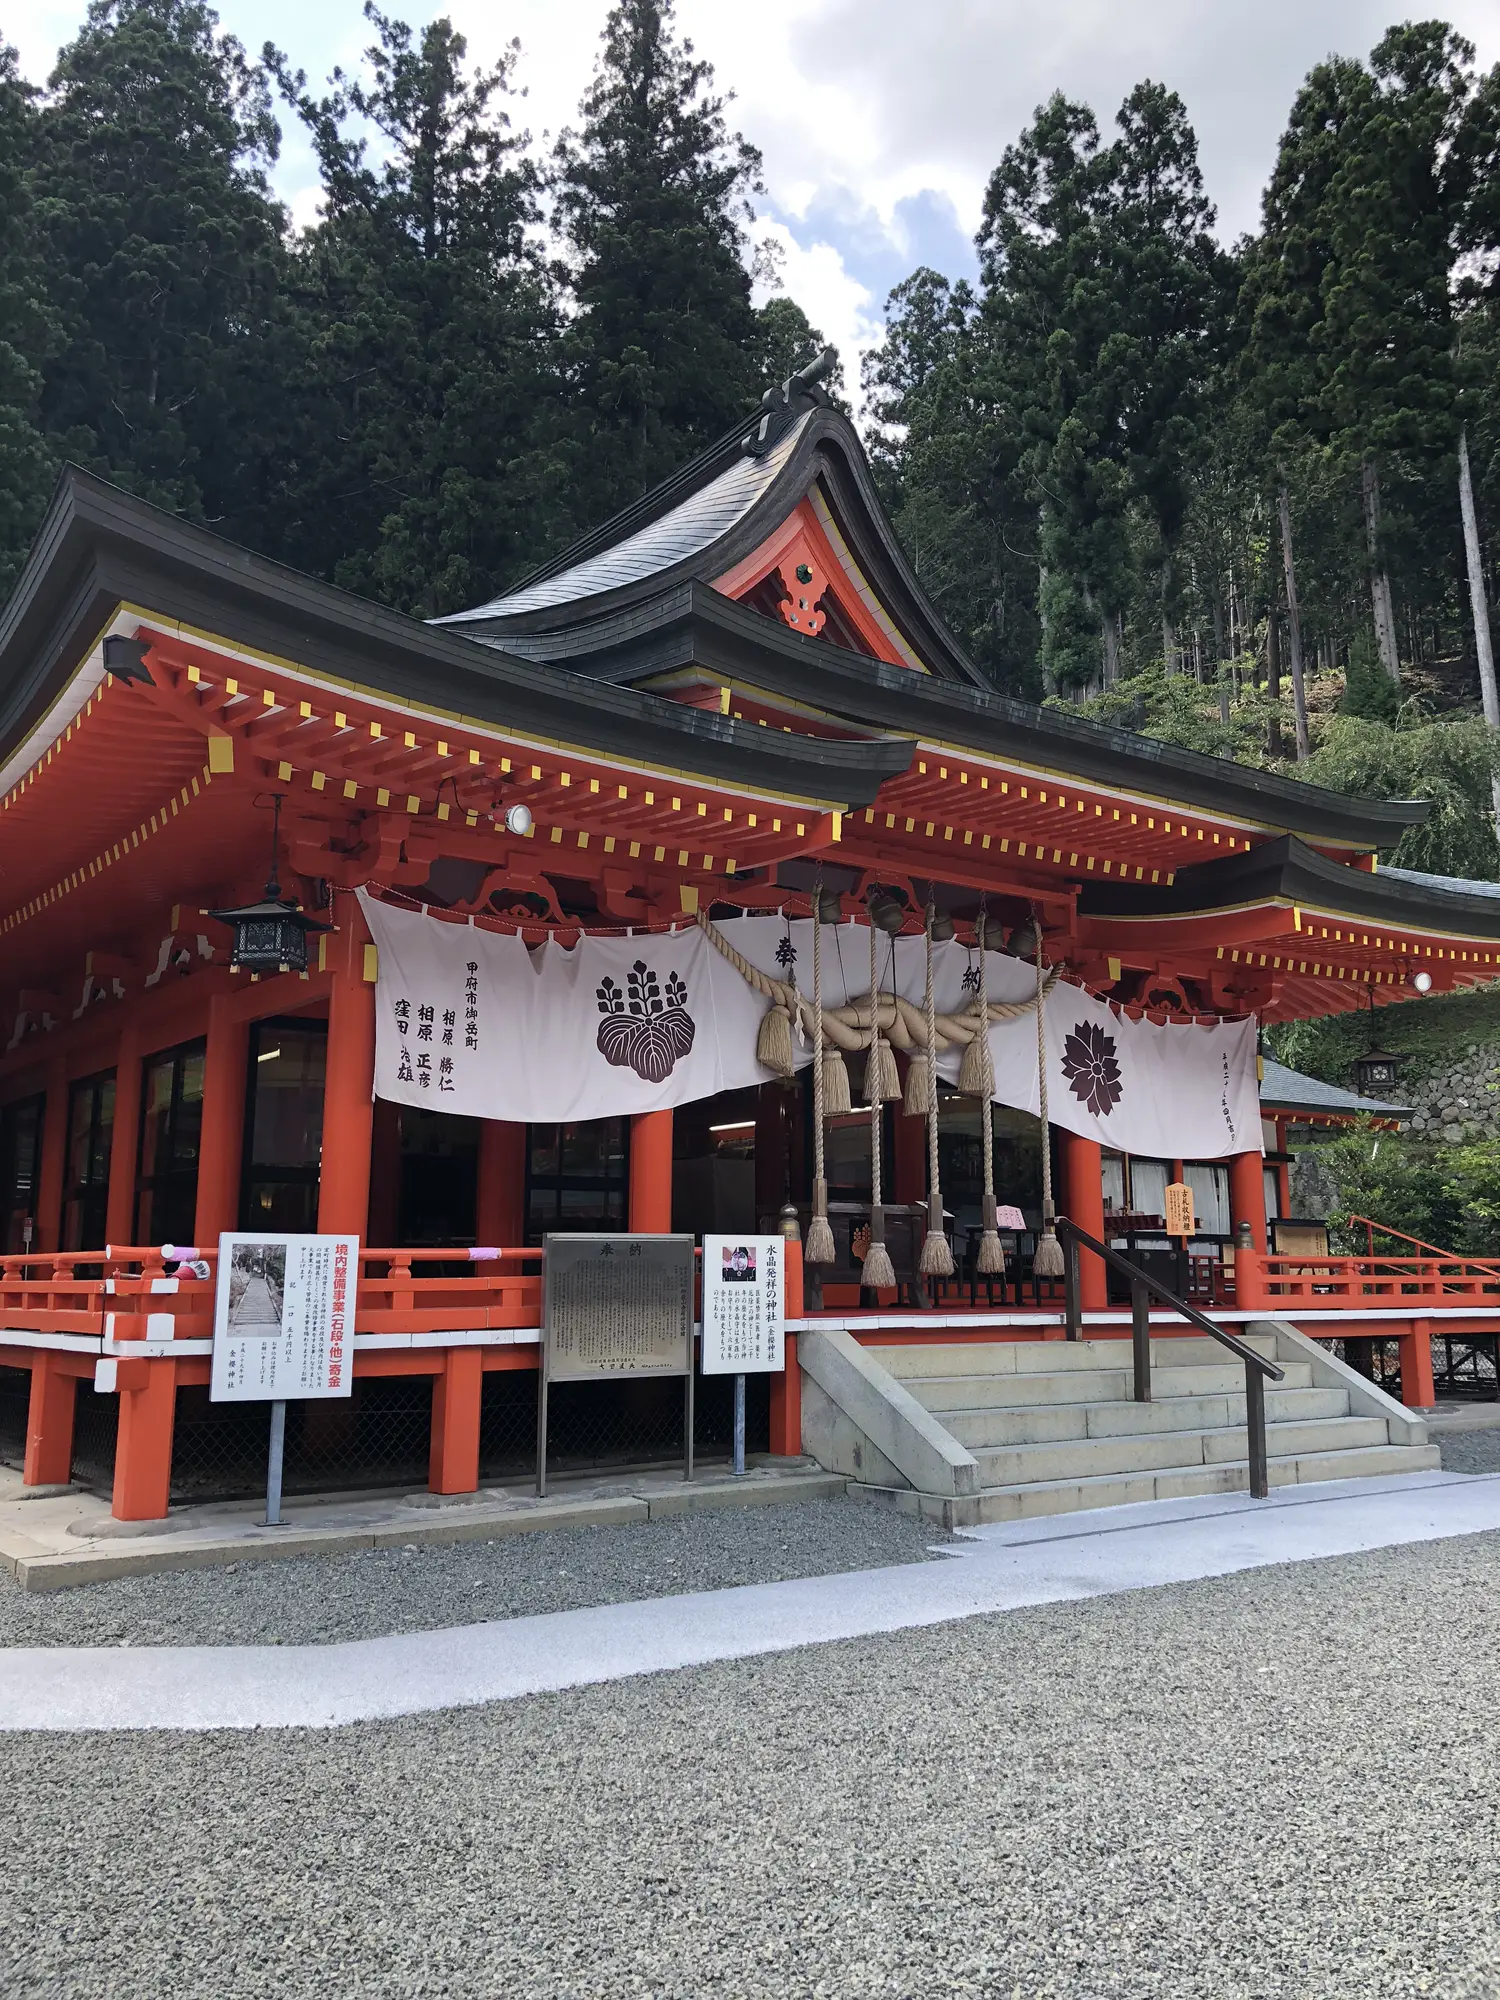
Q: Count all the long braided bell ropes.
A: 5